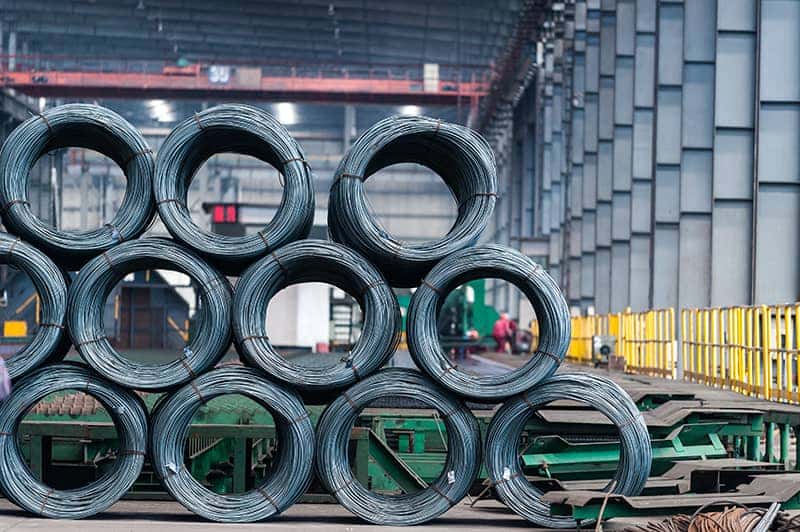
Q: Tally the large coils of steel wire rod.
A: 11